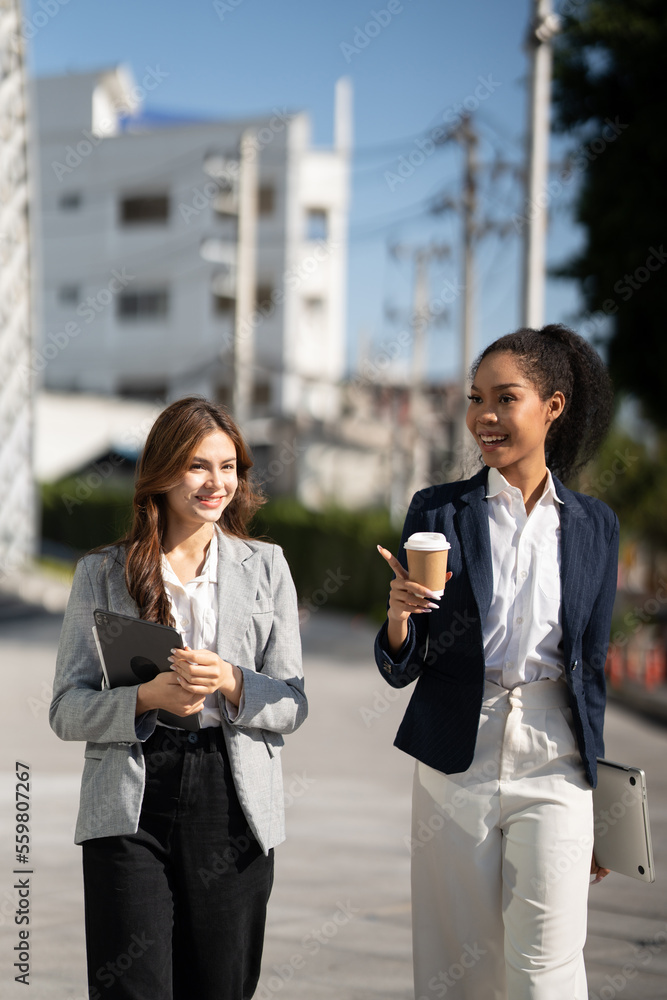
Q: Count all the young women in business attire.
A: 2